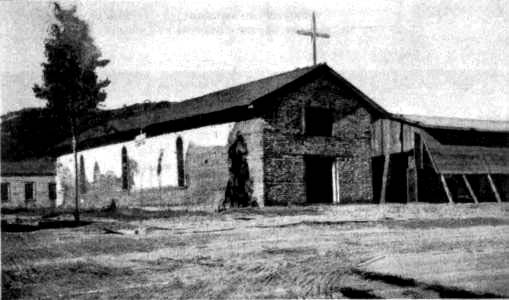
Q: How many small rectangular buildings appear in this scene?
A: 1